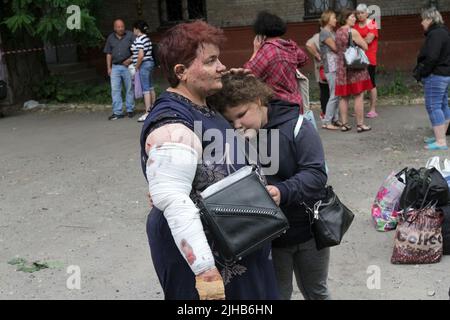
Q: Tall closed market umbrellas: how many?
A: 0